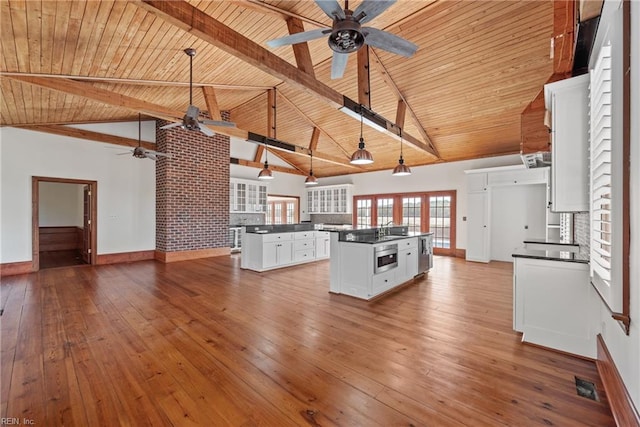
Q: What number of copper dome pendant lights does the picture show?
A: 4